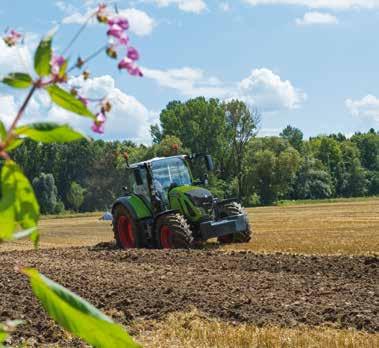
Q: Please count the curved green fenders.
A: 1